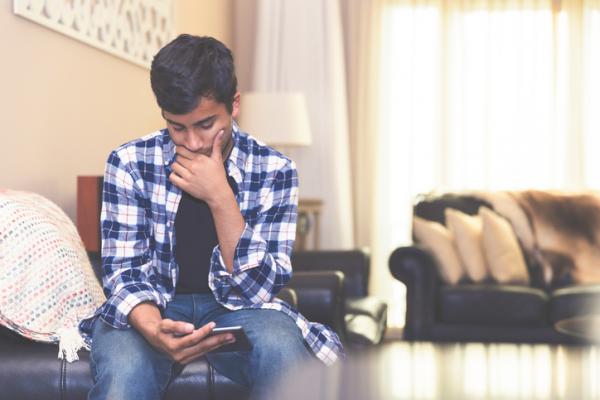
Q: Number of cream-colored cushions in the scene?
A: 3